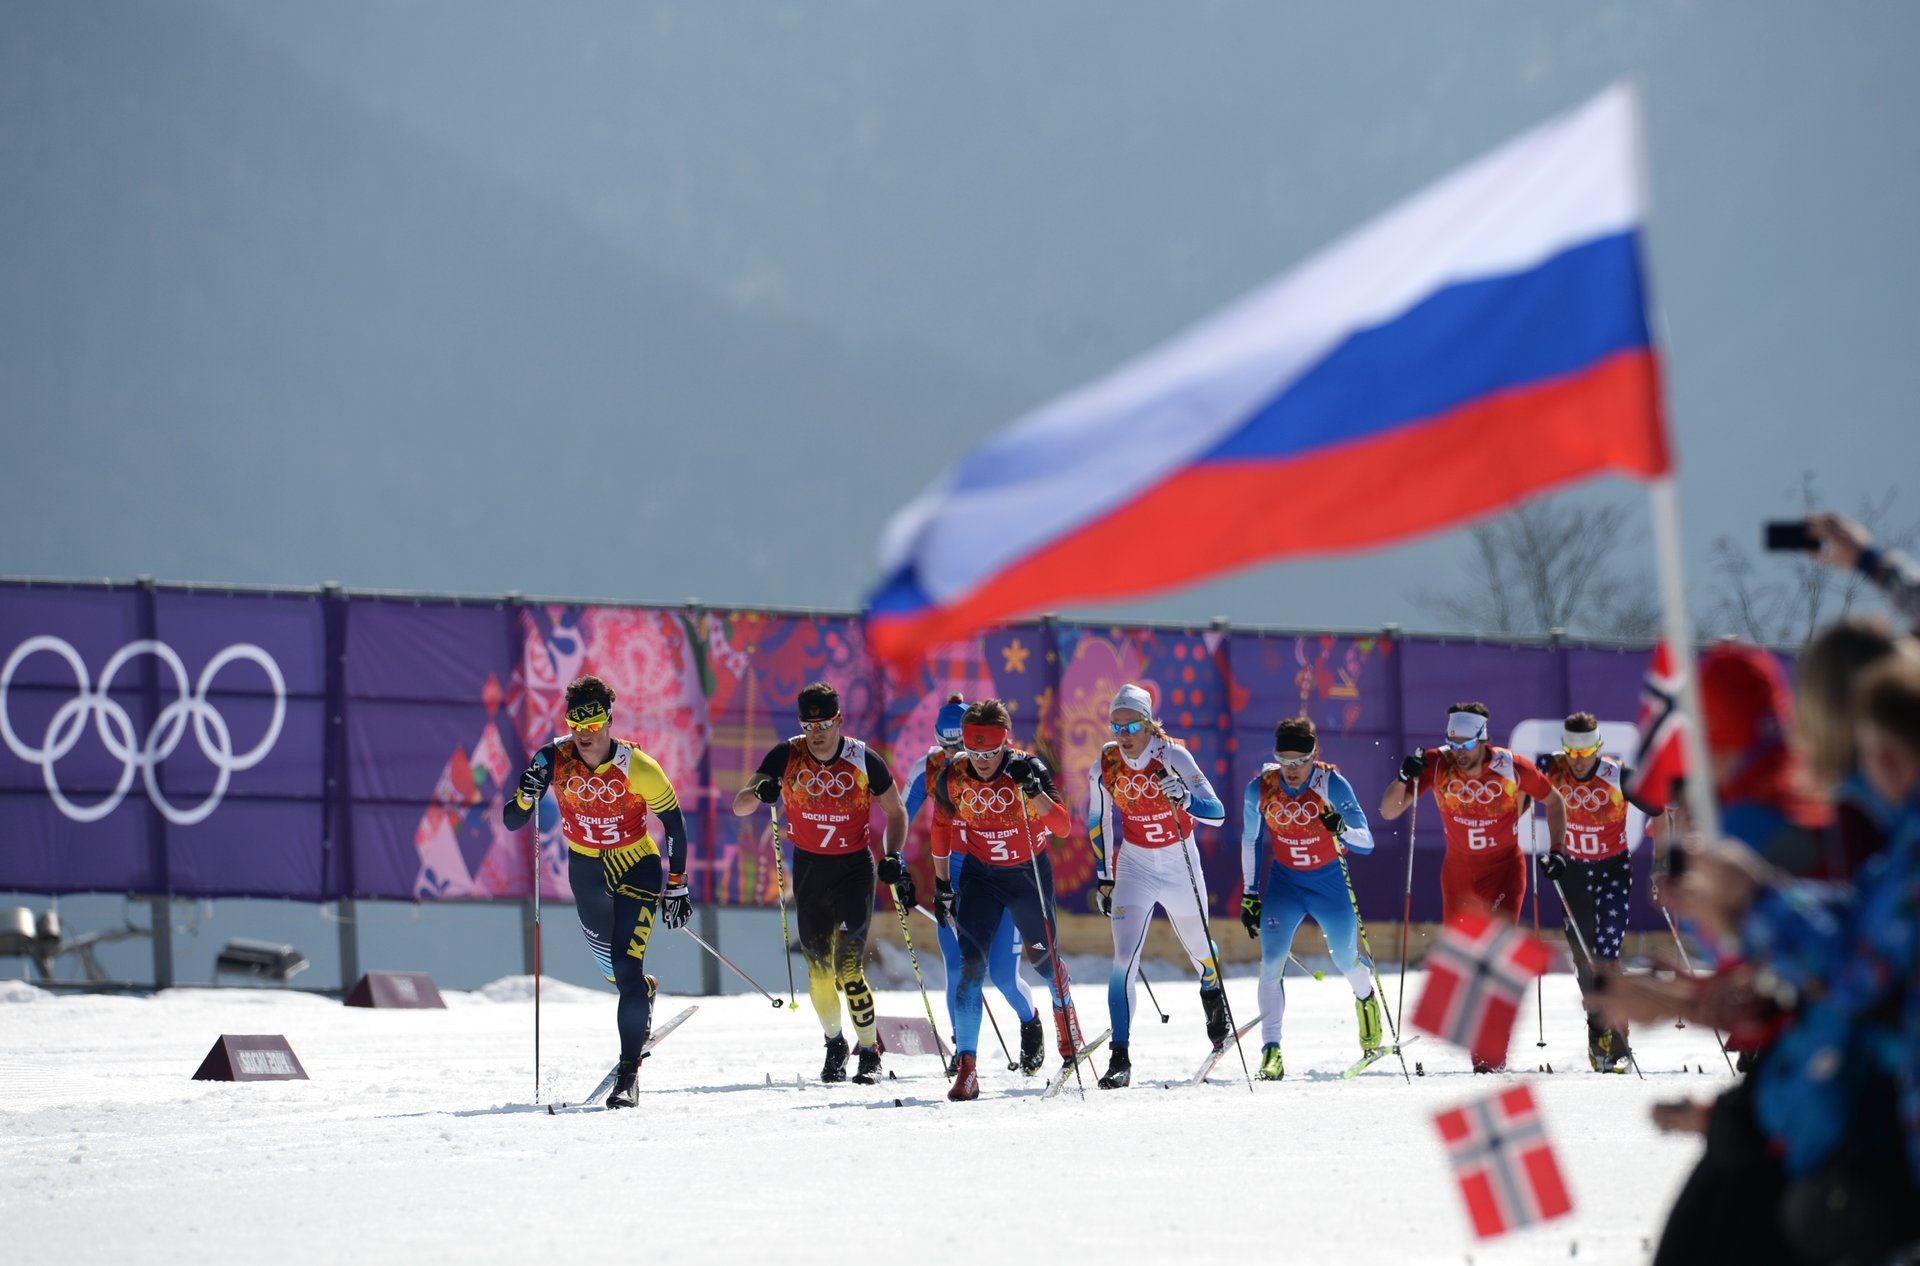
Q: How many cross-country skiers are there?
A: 8